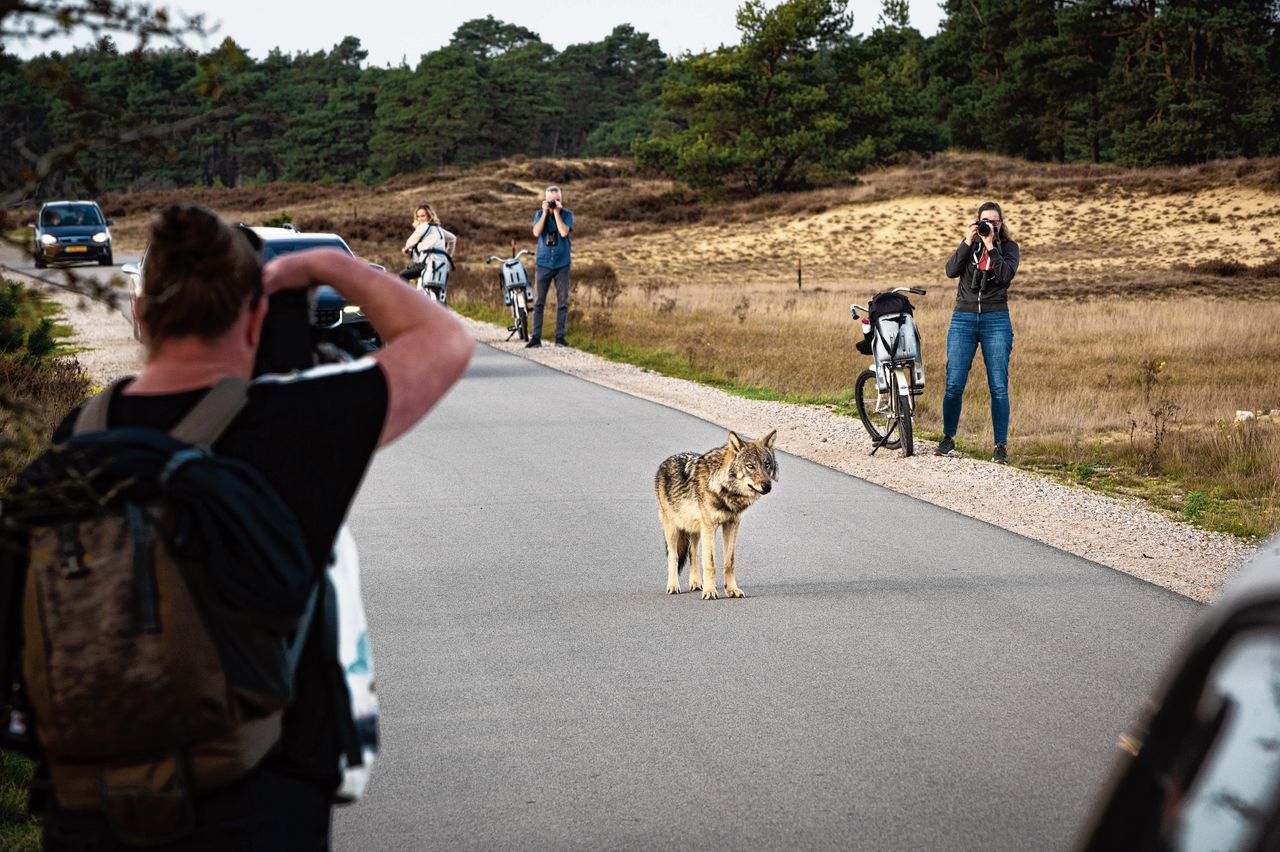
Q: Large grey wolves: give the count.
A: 1